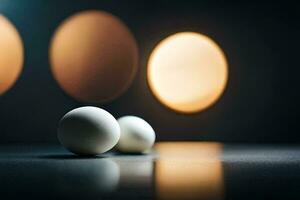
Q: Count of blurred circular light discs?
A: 3